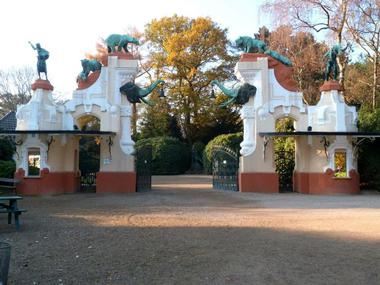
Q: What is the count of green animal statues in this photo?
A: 6